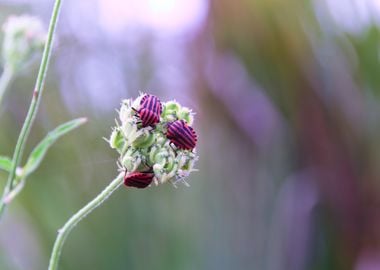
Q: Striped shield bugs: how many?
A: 3